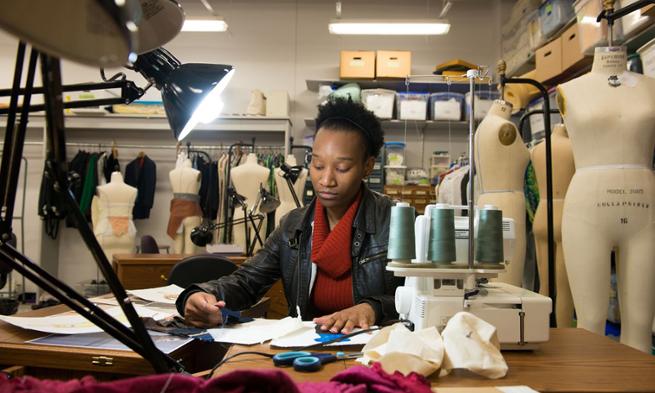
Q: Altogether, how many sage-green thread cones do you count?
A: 3